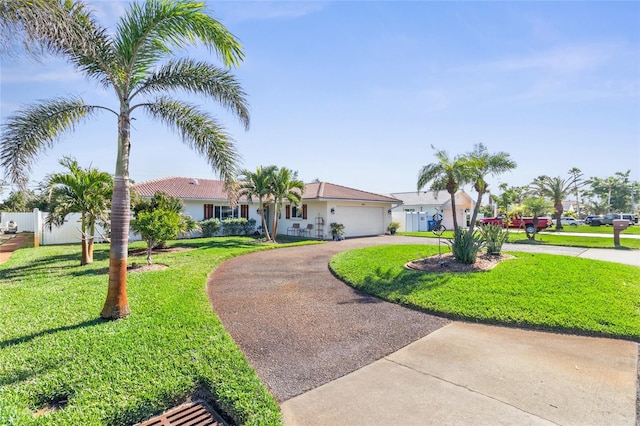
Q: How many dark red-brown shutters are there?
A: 4